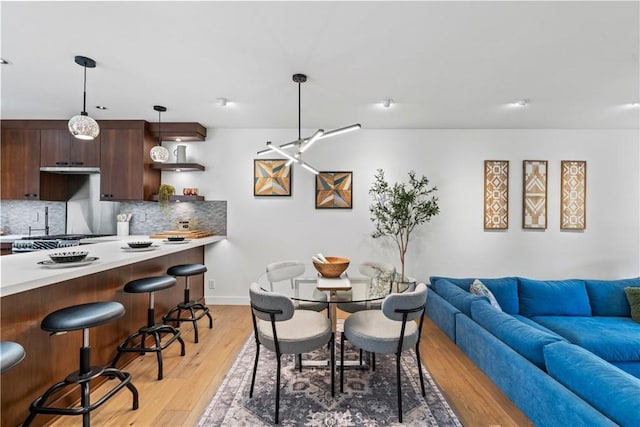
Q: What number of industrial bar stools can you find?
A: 4